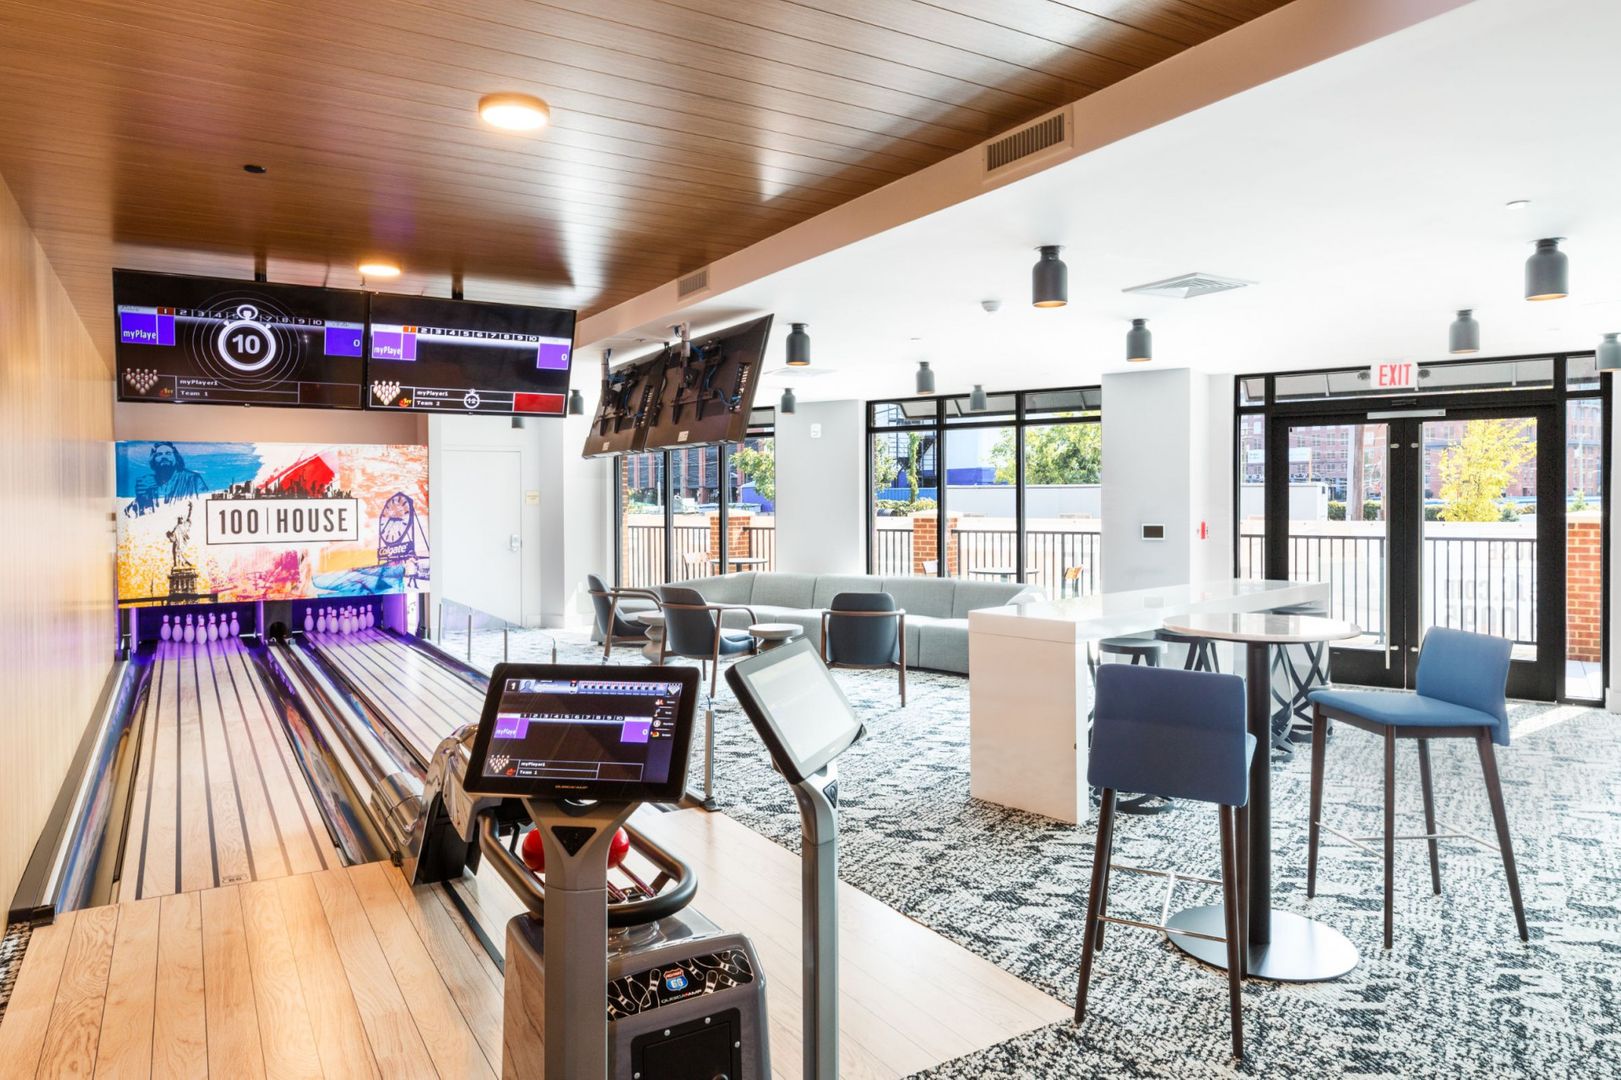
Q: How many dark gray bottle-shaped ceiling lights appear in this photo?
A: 11